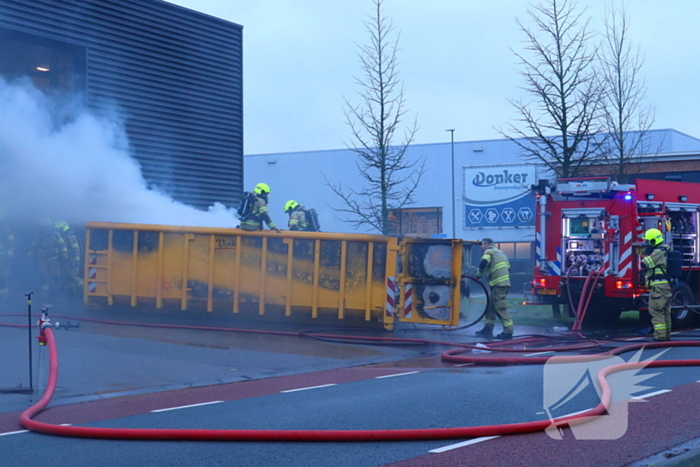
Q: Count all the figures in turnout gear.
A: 7